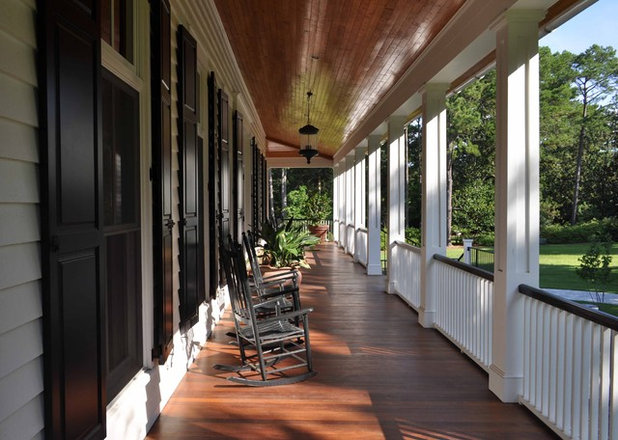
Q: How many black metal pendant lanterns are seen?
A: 1